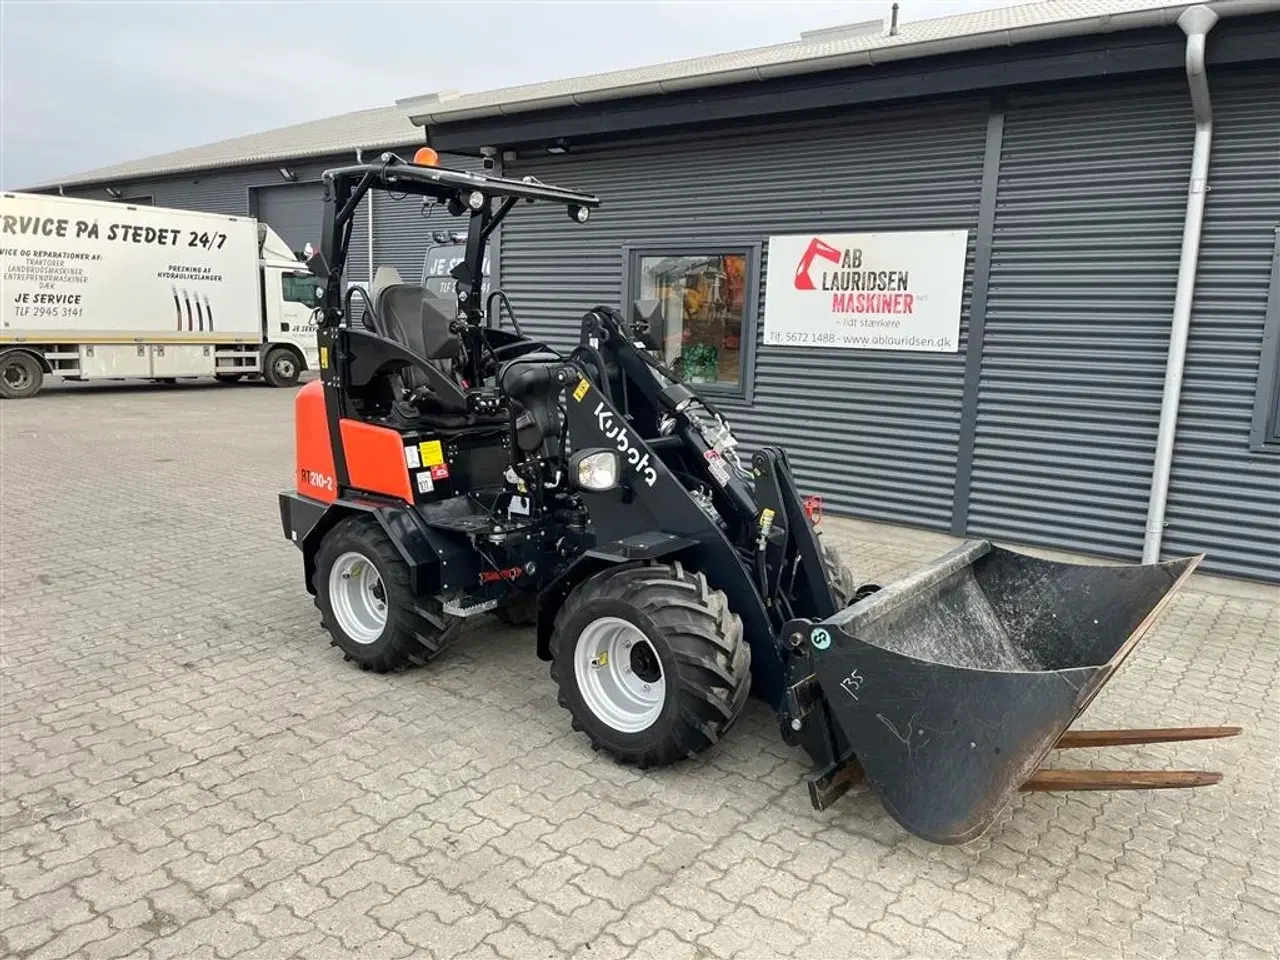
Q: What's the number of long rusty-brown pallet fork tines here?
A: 2